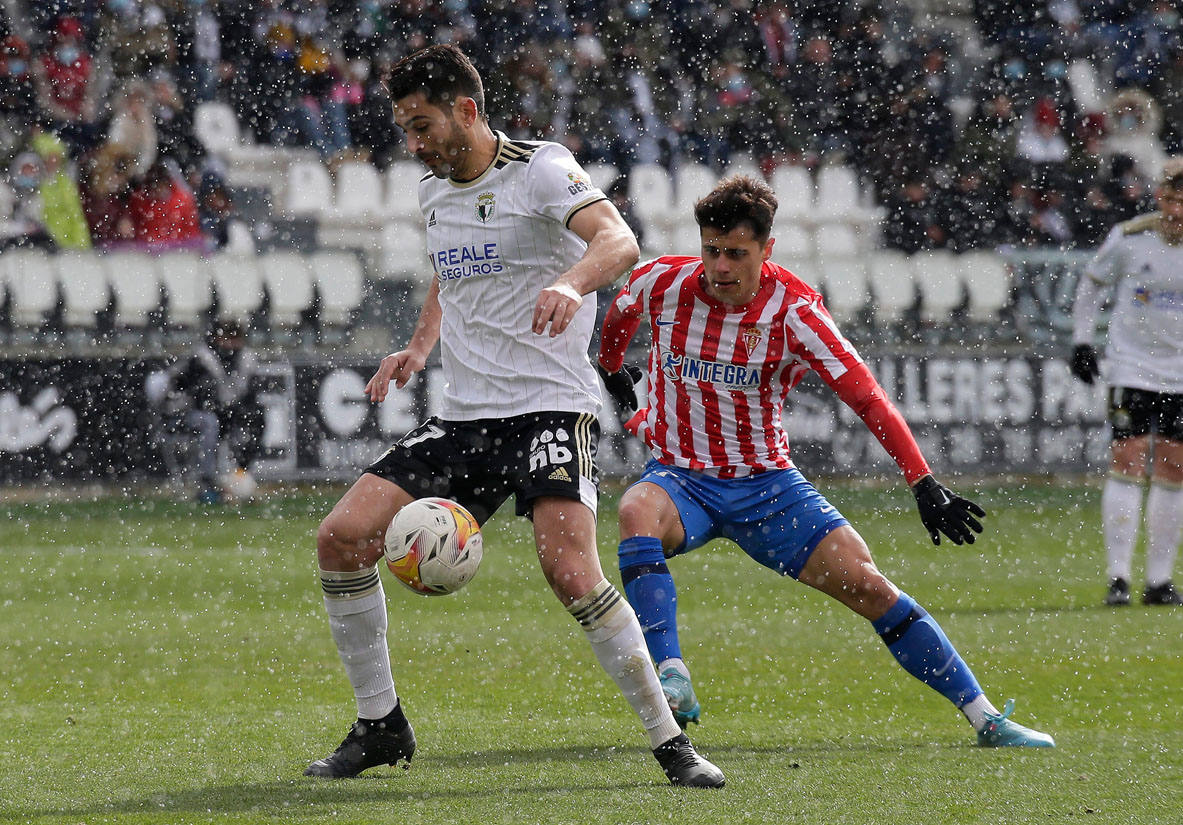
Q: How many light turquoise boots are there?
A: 2